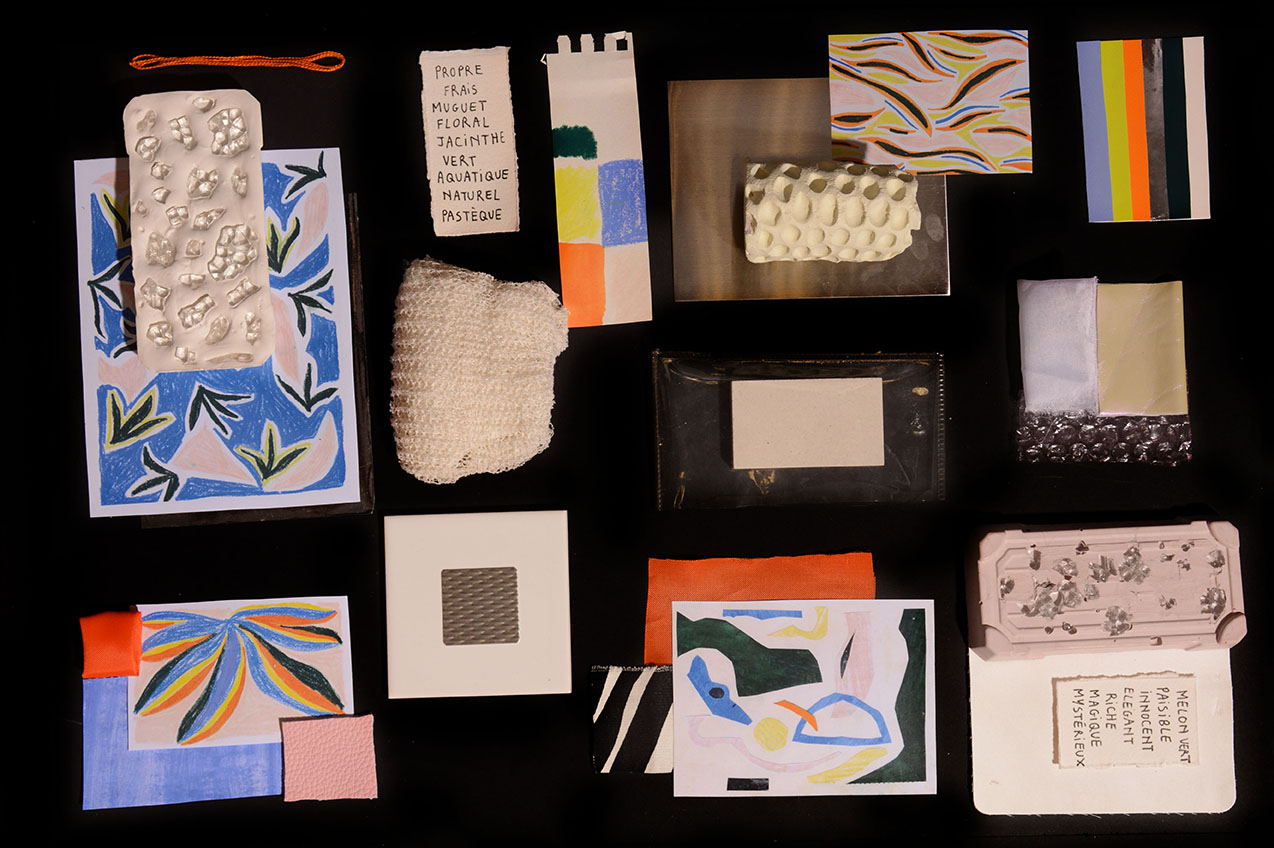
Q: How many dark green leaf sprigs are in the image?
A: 11